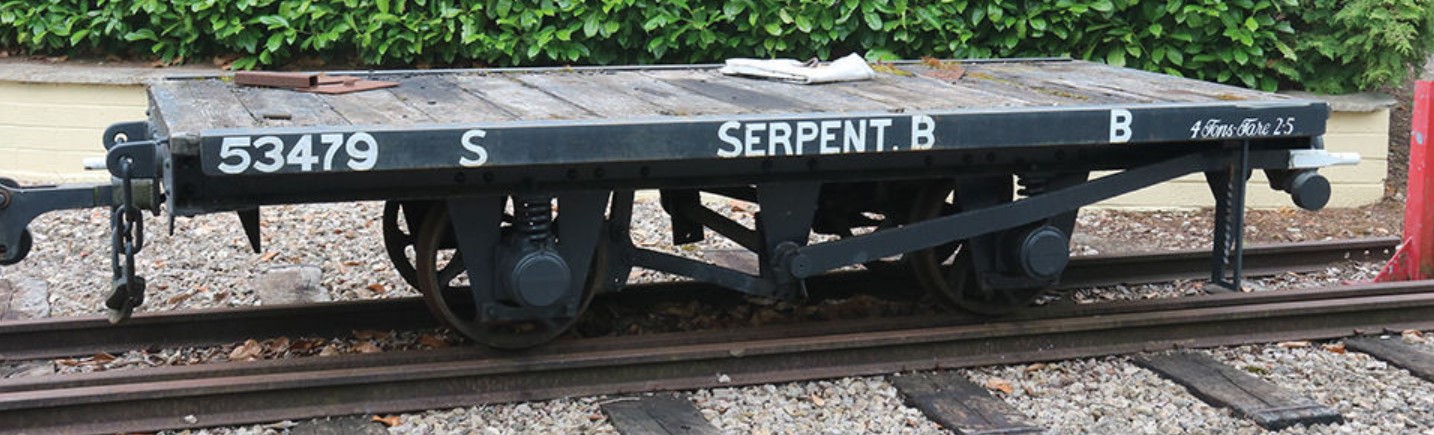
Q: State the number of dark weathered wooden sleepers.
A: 5